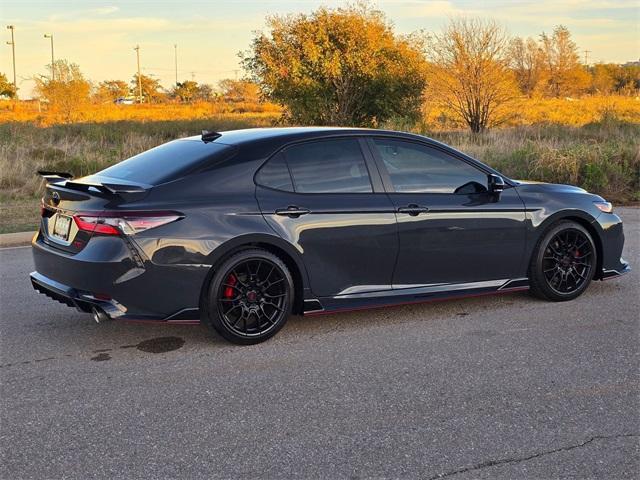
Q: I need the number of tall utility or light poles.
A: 4